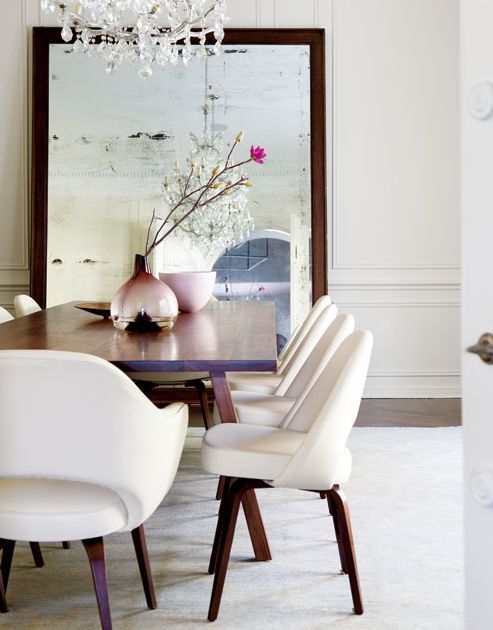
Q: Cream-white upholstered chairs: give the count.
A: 7